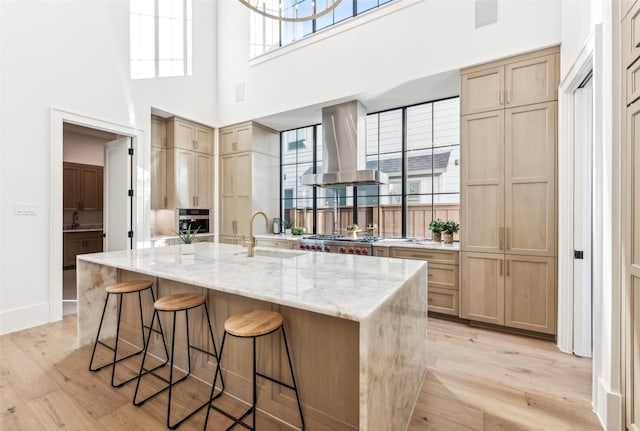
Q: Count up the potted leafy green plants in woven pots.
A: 2